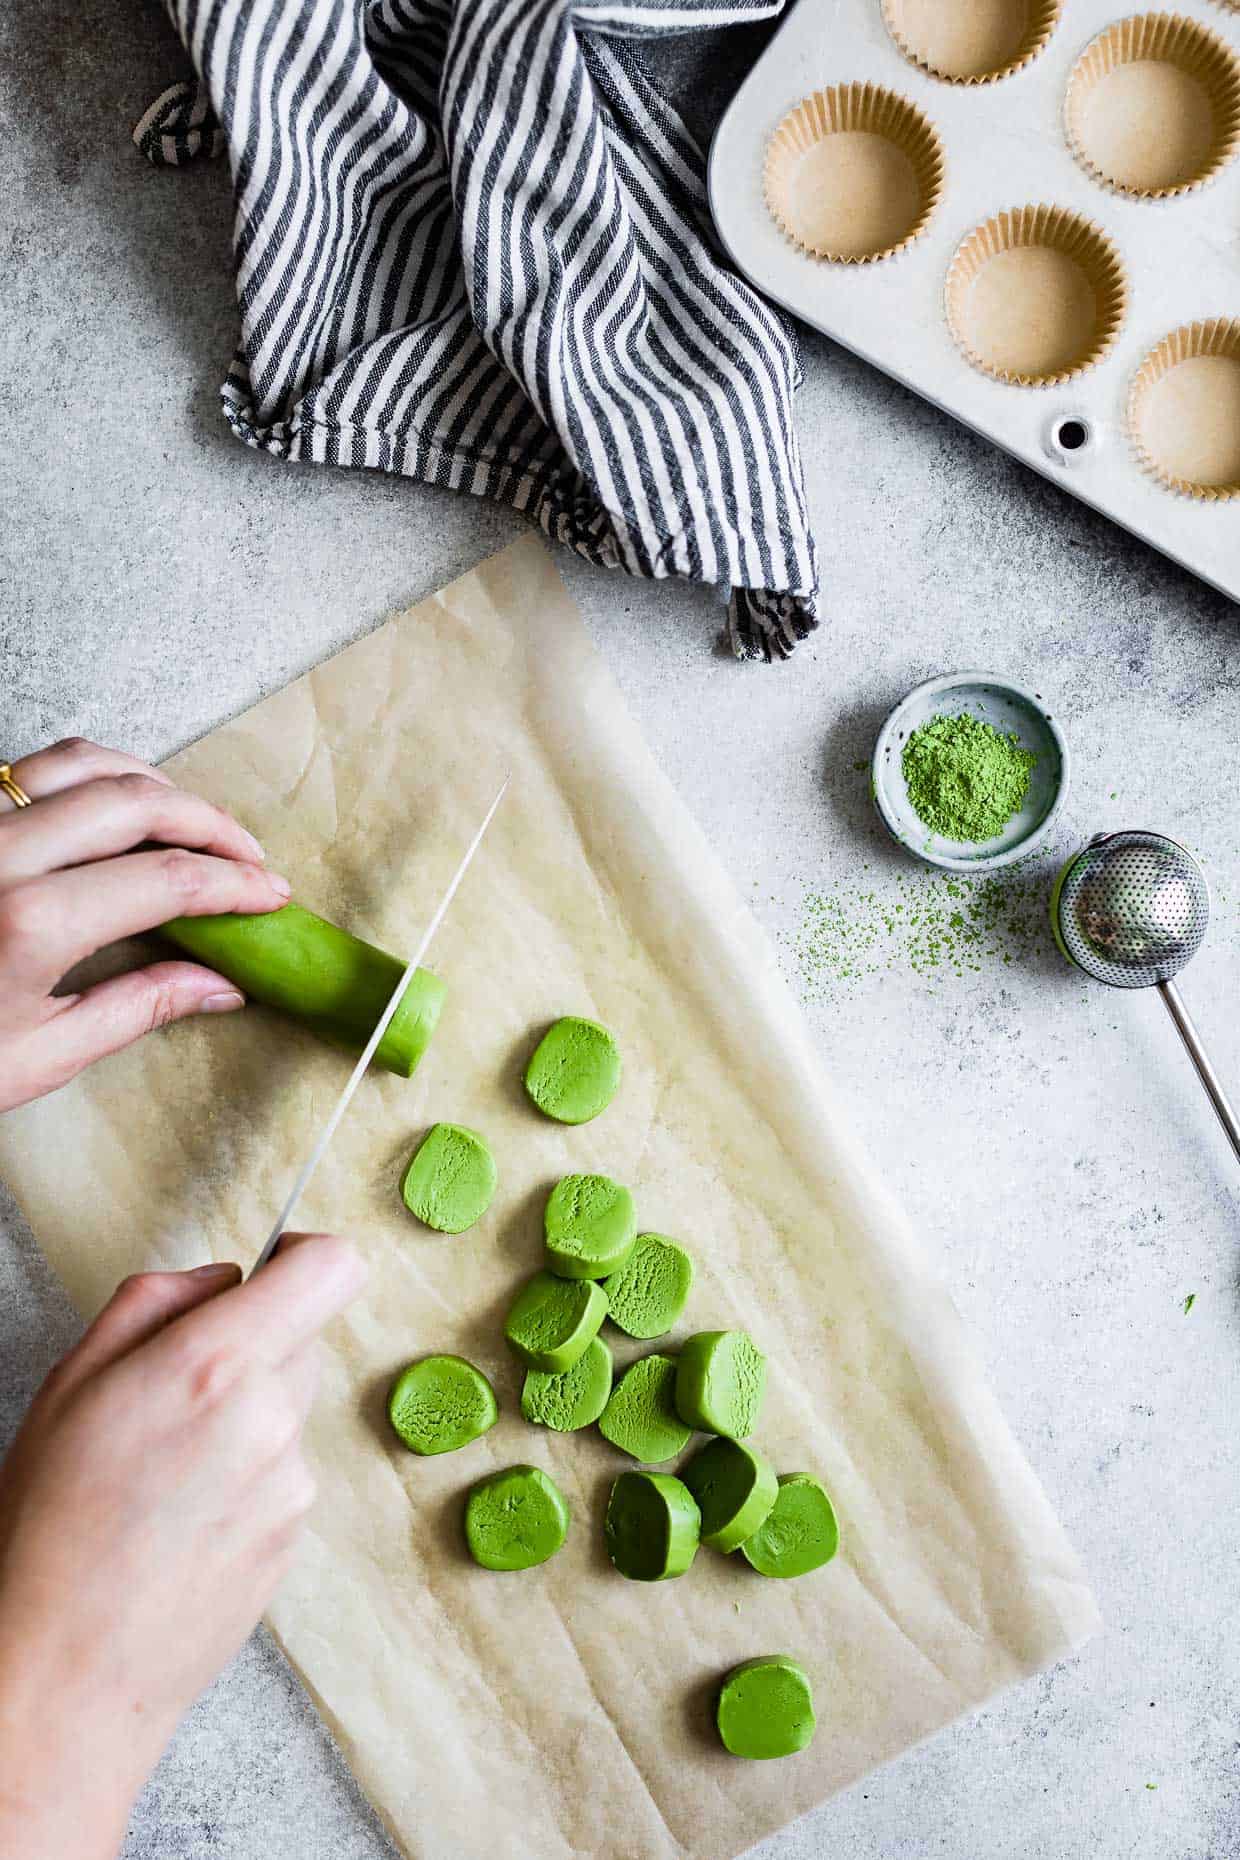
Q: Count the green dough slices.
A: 14